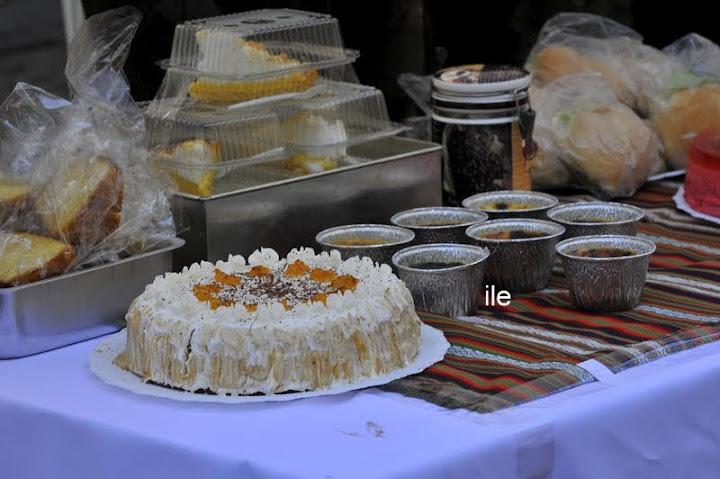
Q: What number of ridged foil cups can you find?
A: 7